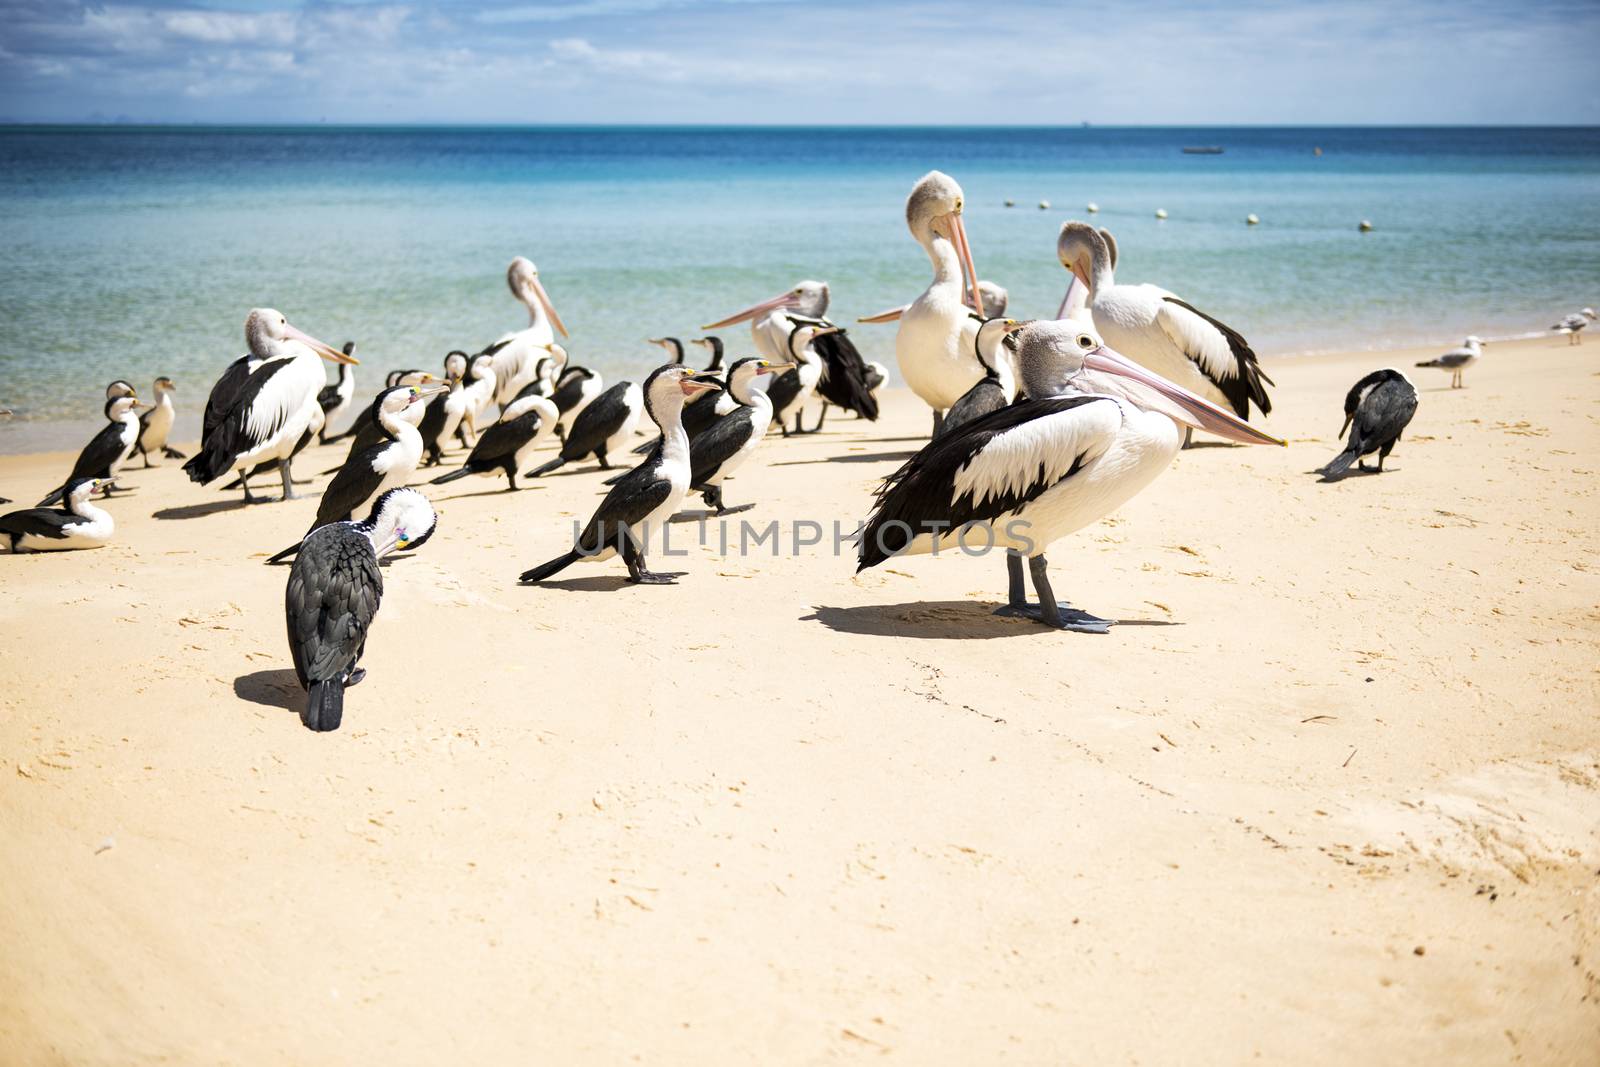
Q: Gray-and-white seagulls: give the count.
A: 2